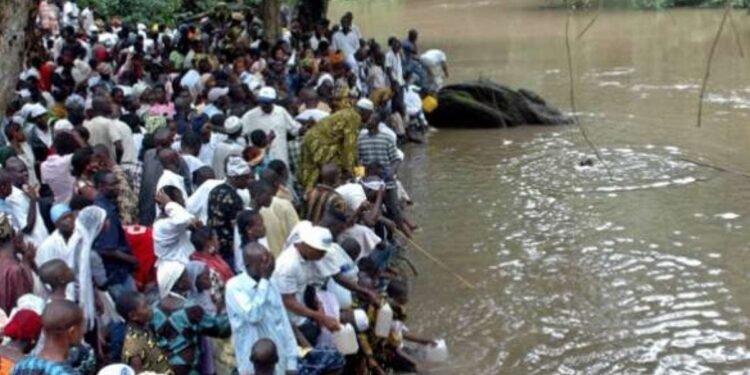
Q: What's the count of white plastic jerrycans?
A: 3